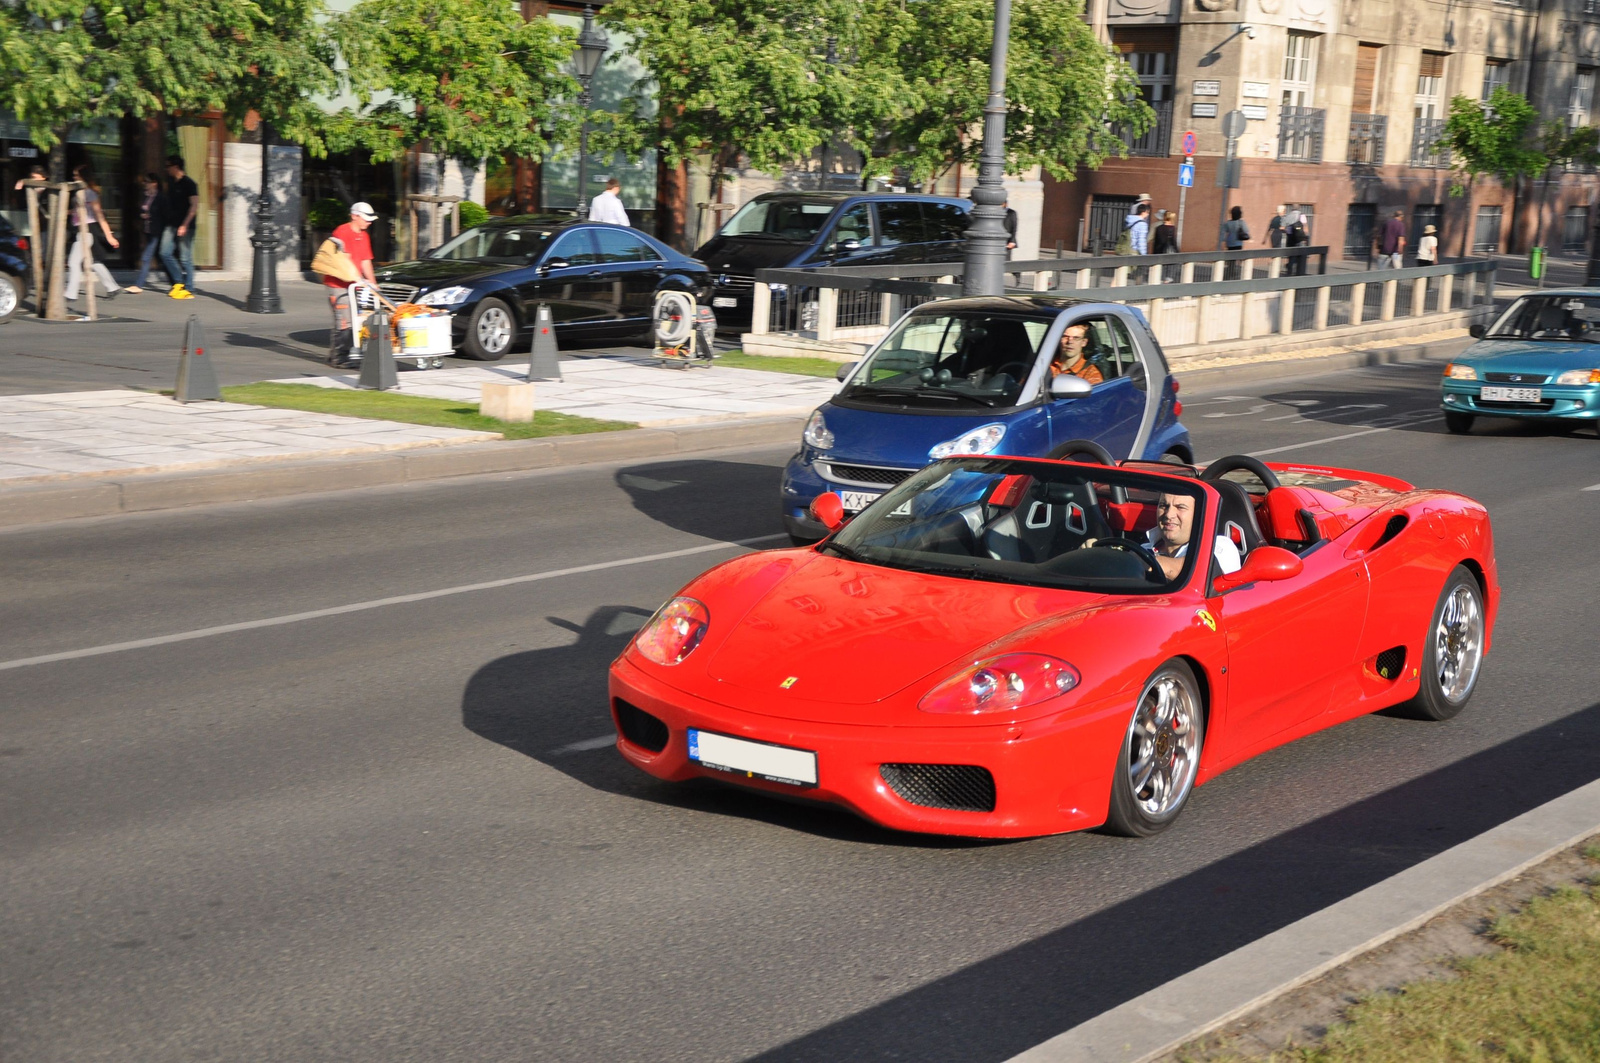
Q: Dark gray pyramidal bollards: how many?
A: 3